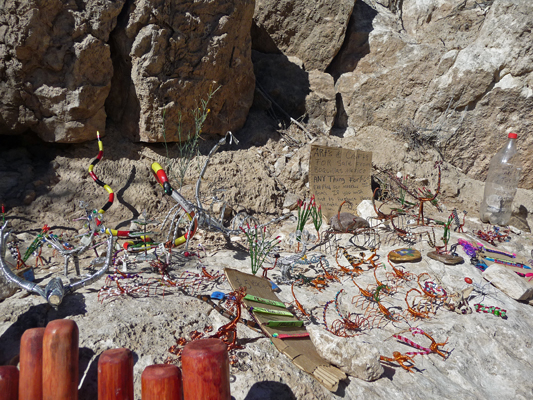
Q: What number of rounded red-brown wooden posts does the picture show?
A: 6